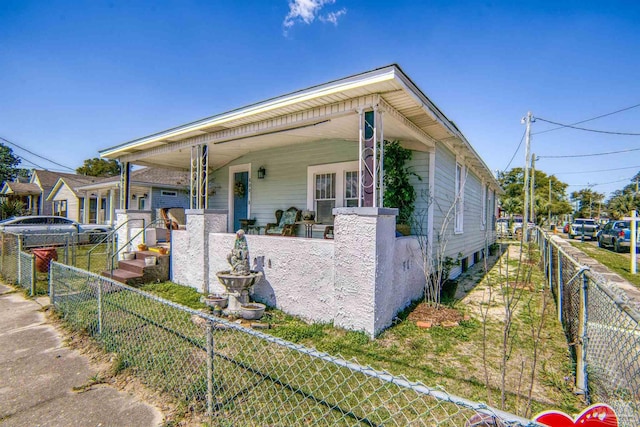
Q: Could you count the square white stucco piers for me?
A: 3